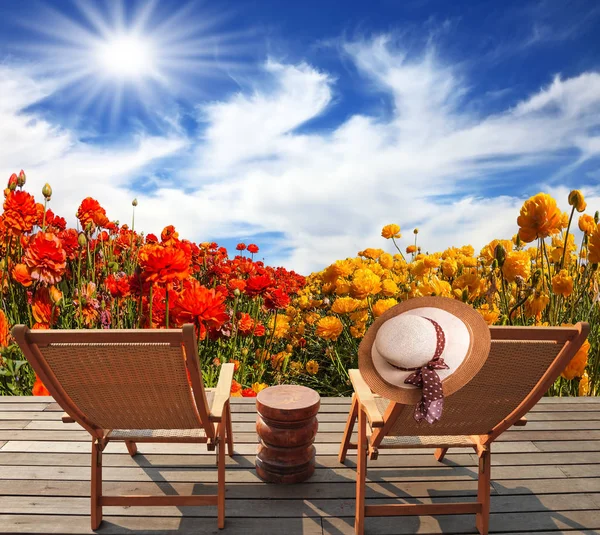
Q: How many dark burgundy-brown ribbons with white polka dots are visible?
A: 1